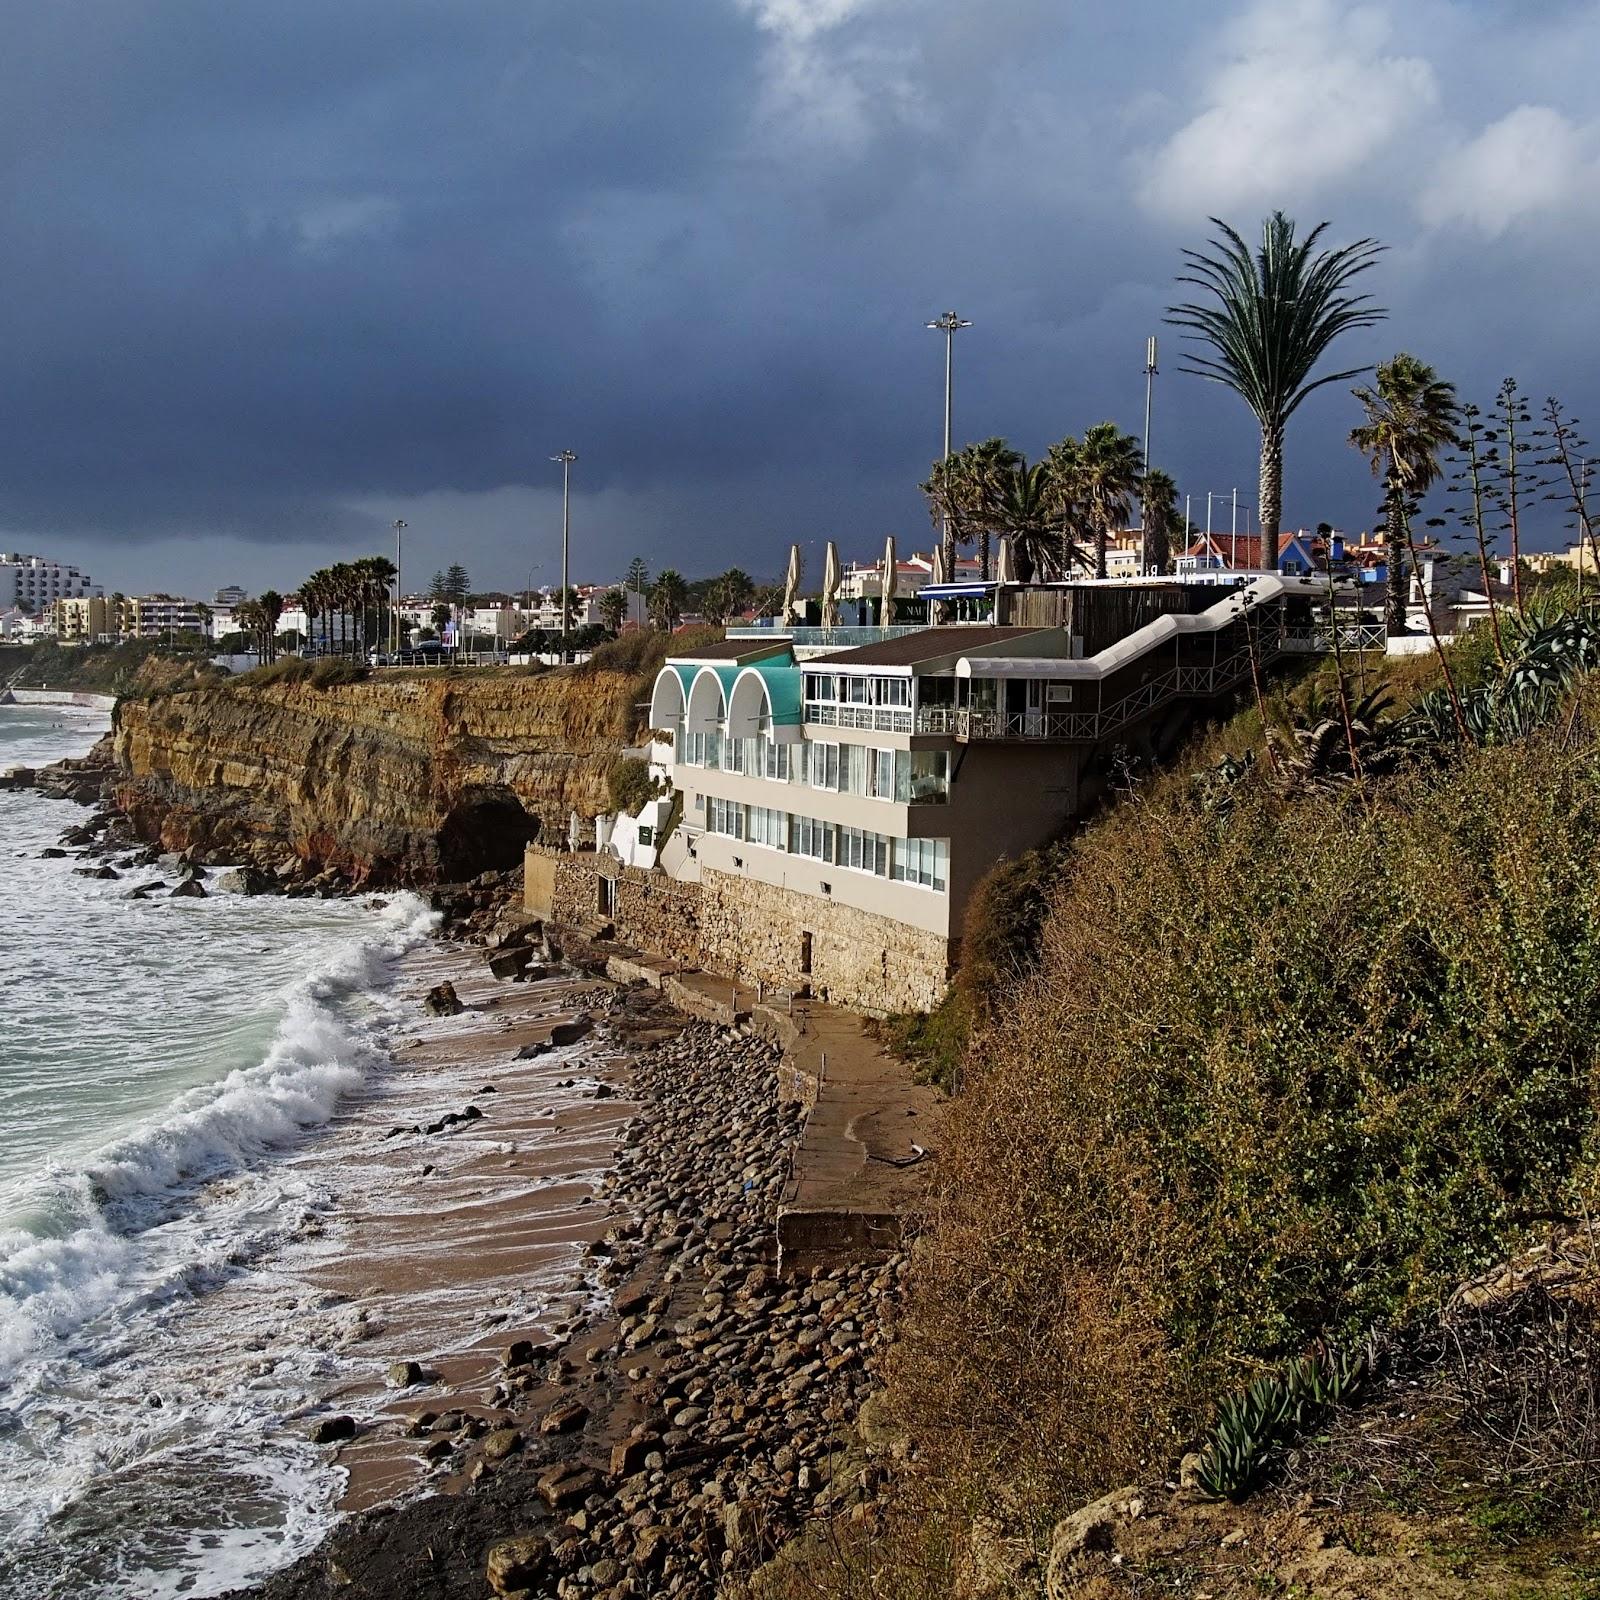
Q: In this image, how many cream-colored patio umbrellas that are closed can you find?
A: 5